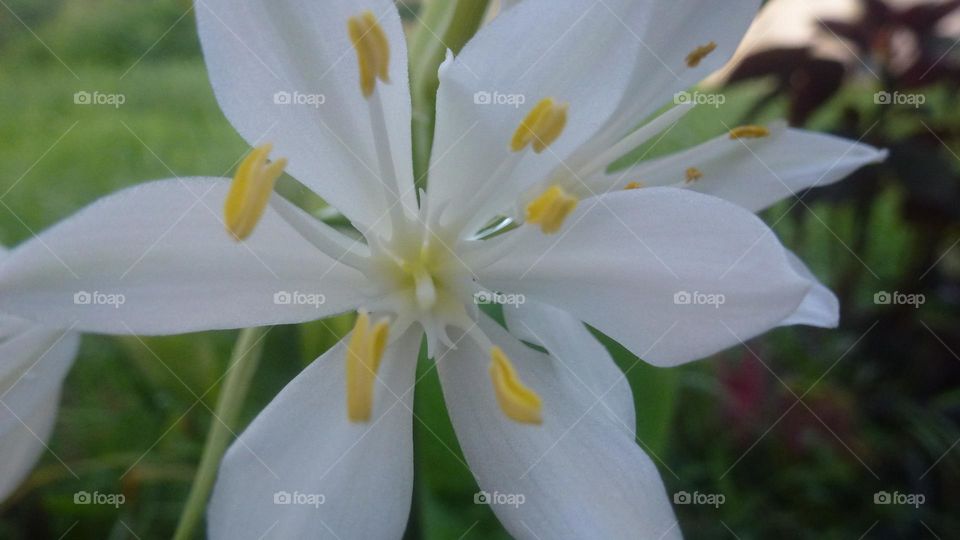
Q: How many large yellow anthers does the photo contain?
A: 6